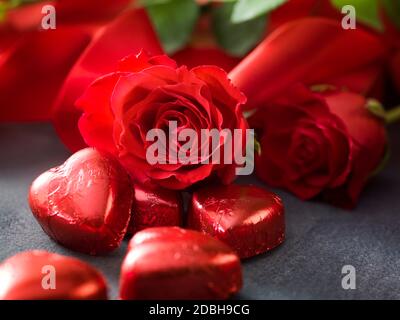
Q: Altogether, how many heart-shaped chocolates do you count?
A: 5